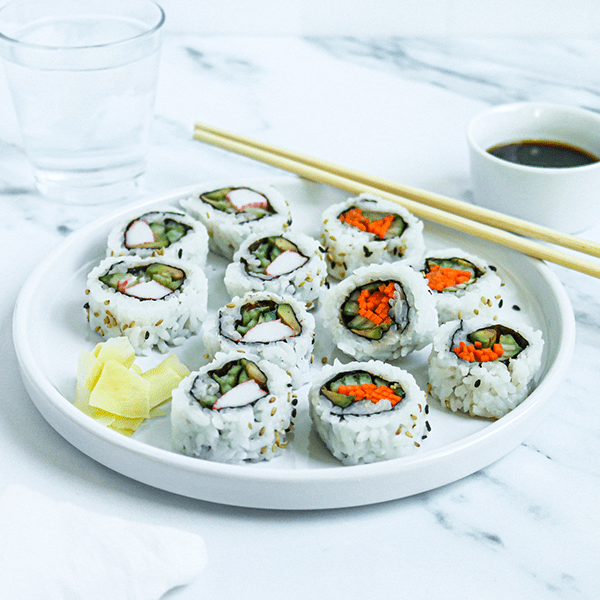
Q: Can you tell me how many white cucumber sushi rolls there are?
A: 6